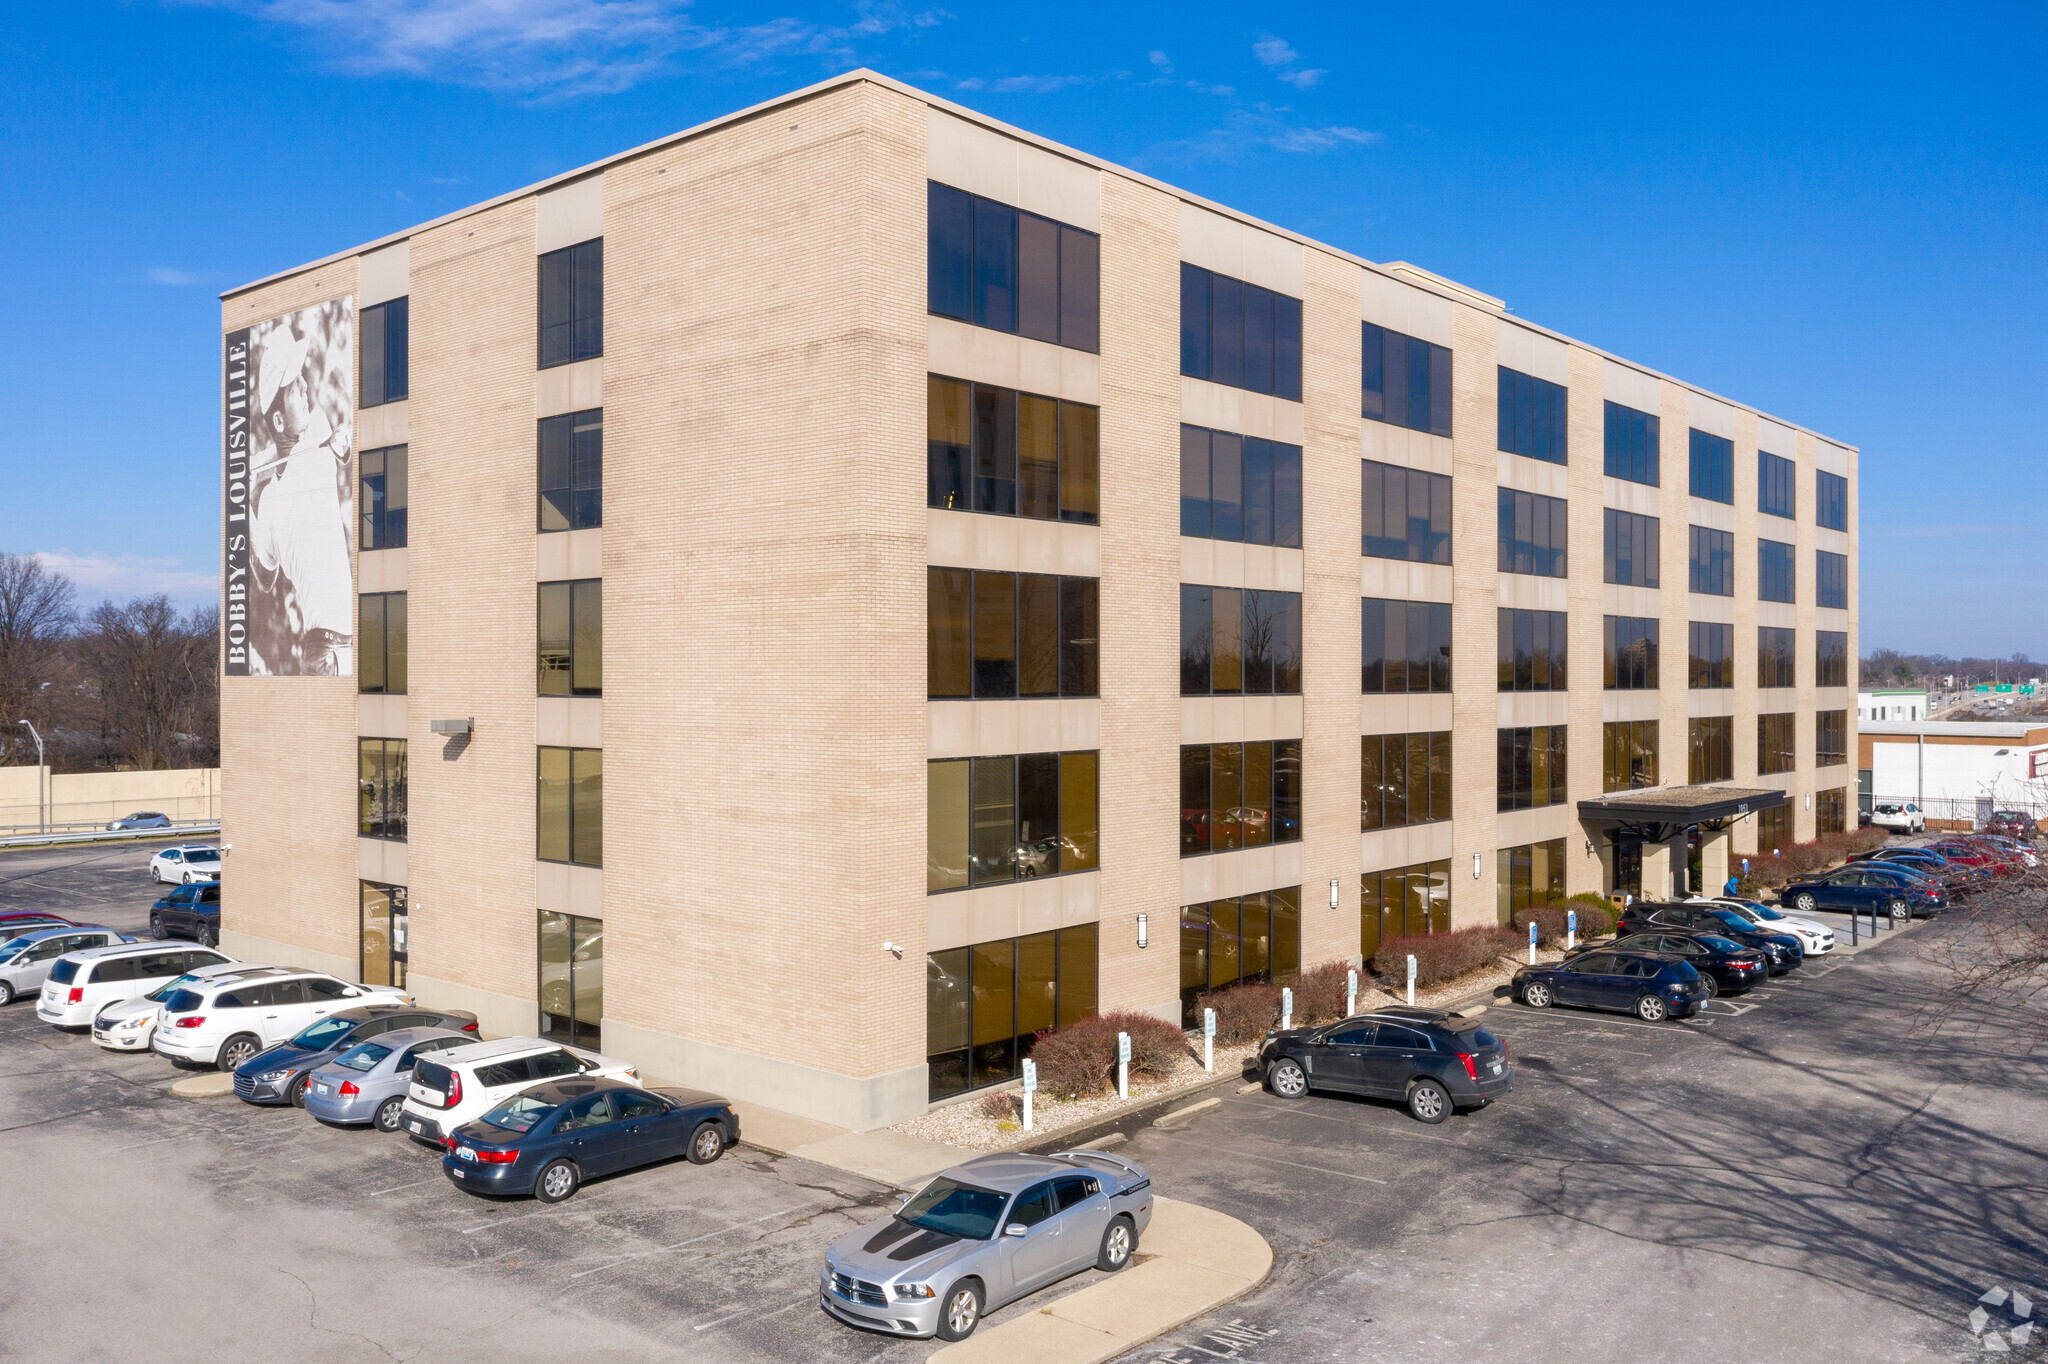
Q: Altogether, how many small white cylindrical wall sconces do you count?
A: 5